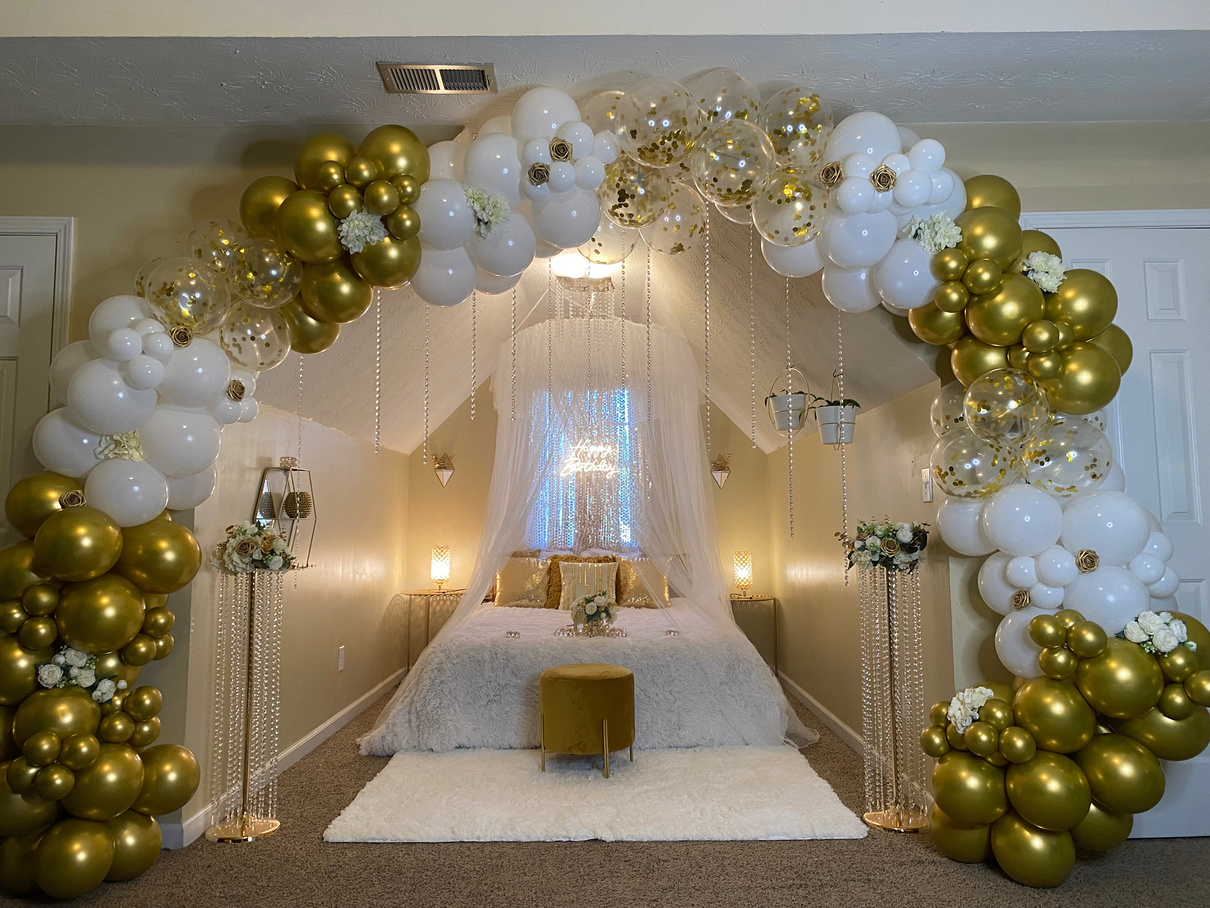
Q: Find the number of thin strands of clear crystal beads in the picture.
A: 13